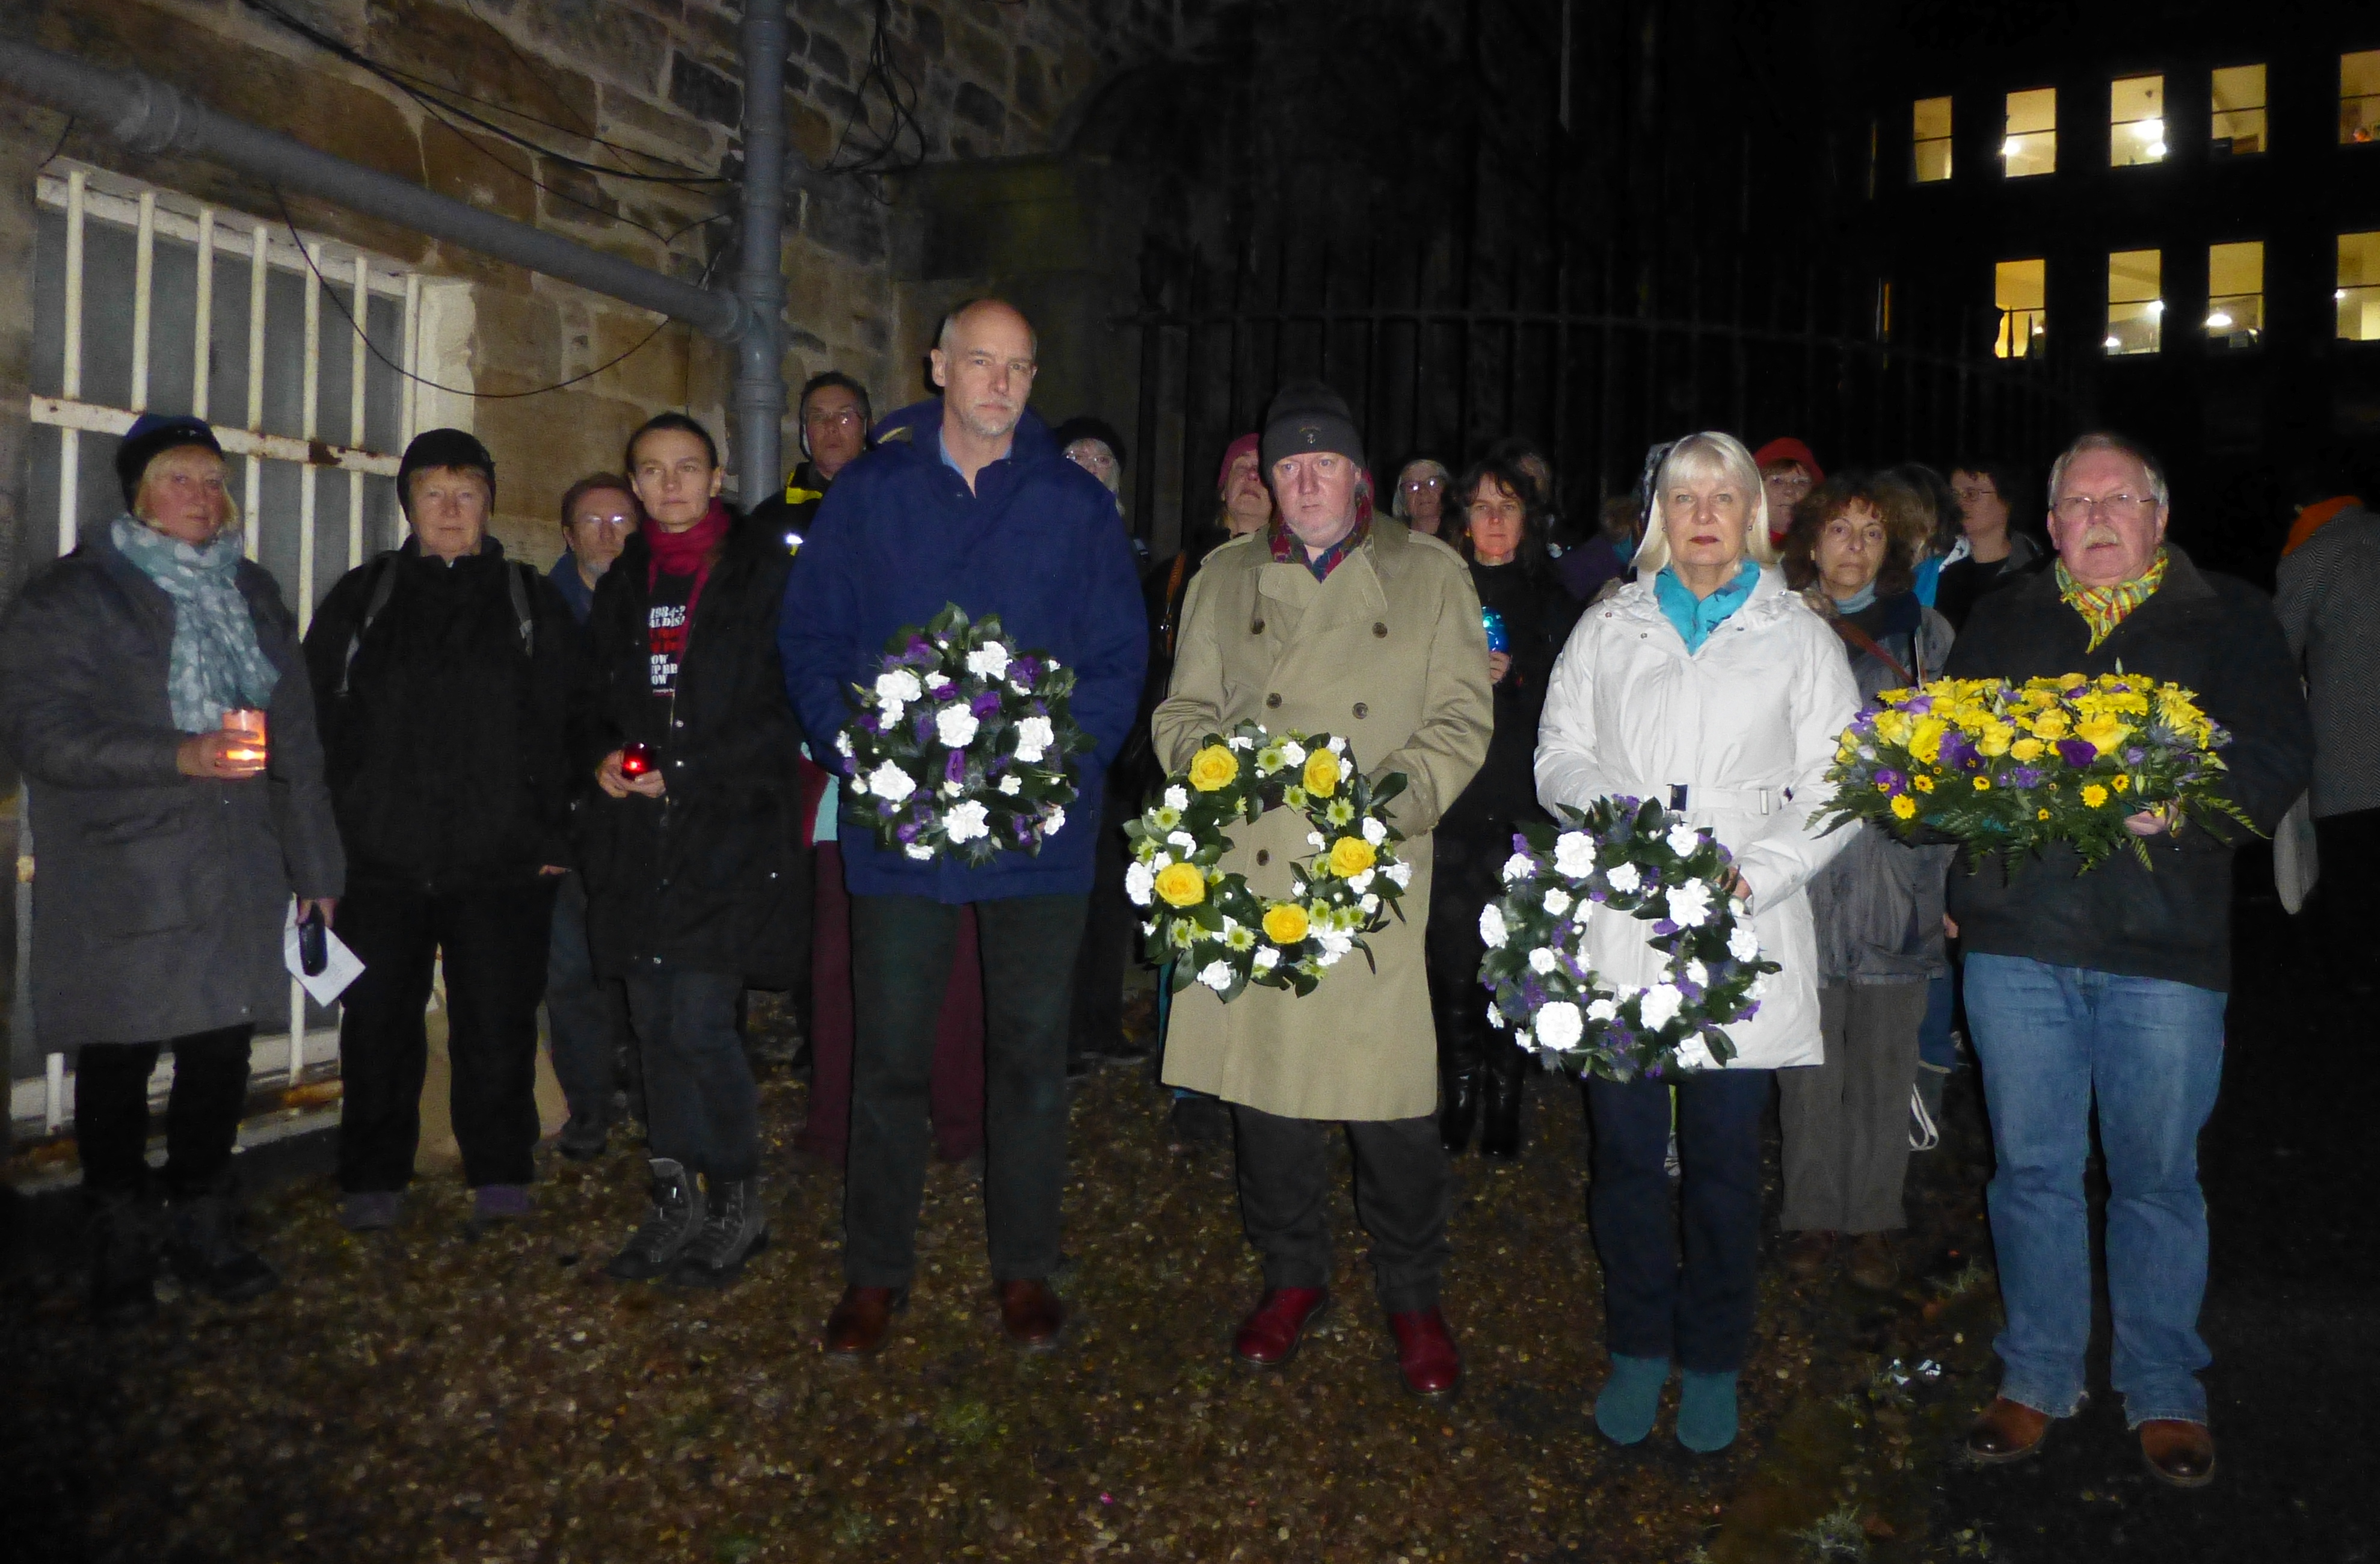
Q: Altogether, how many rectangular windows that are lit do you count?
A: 9